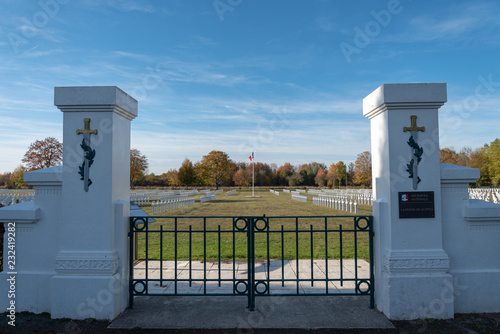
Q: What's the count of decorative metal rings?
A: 8